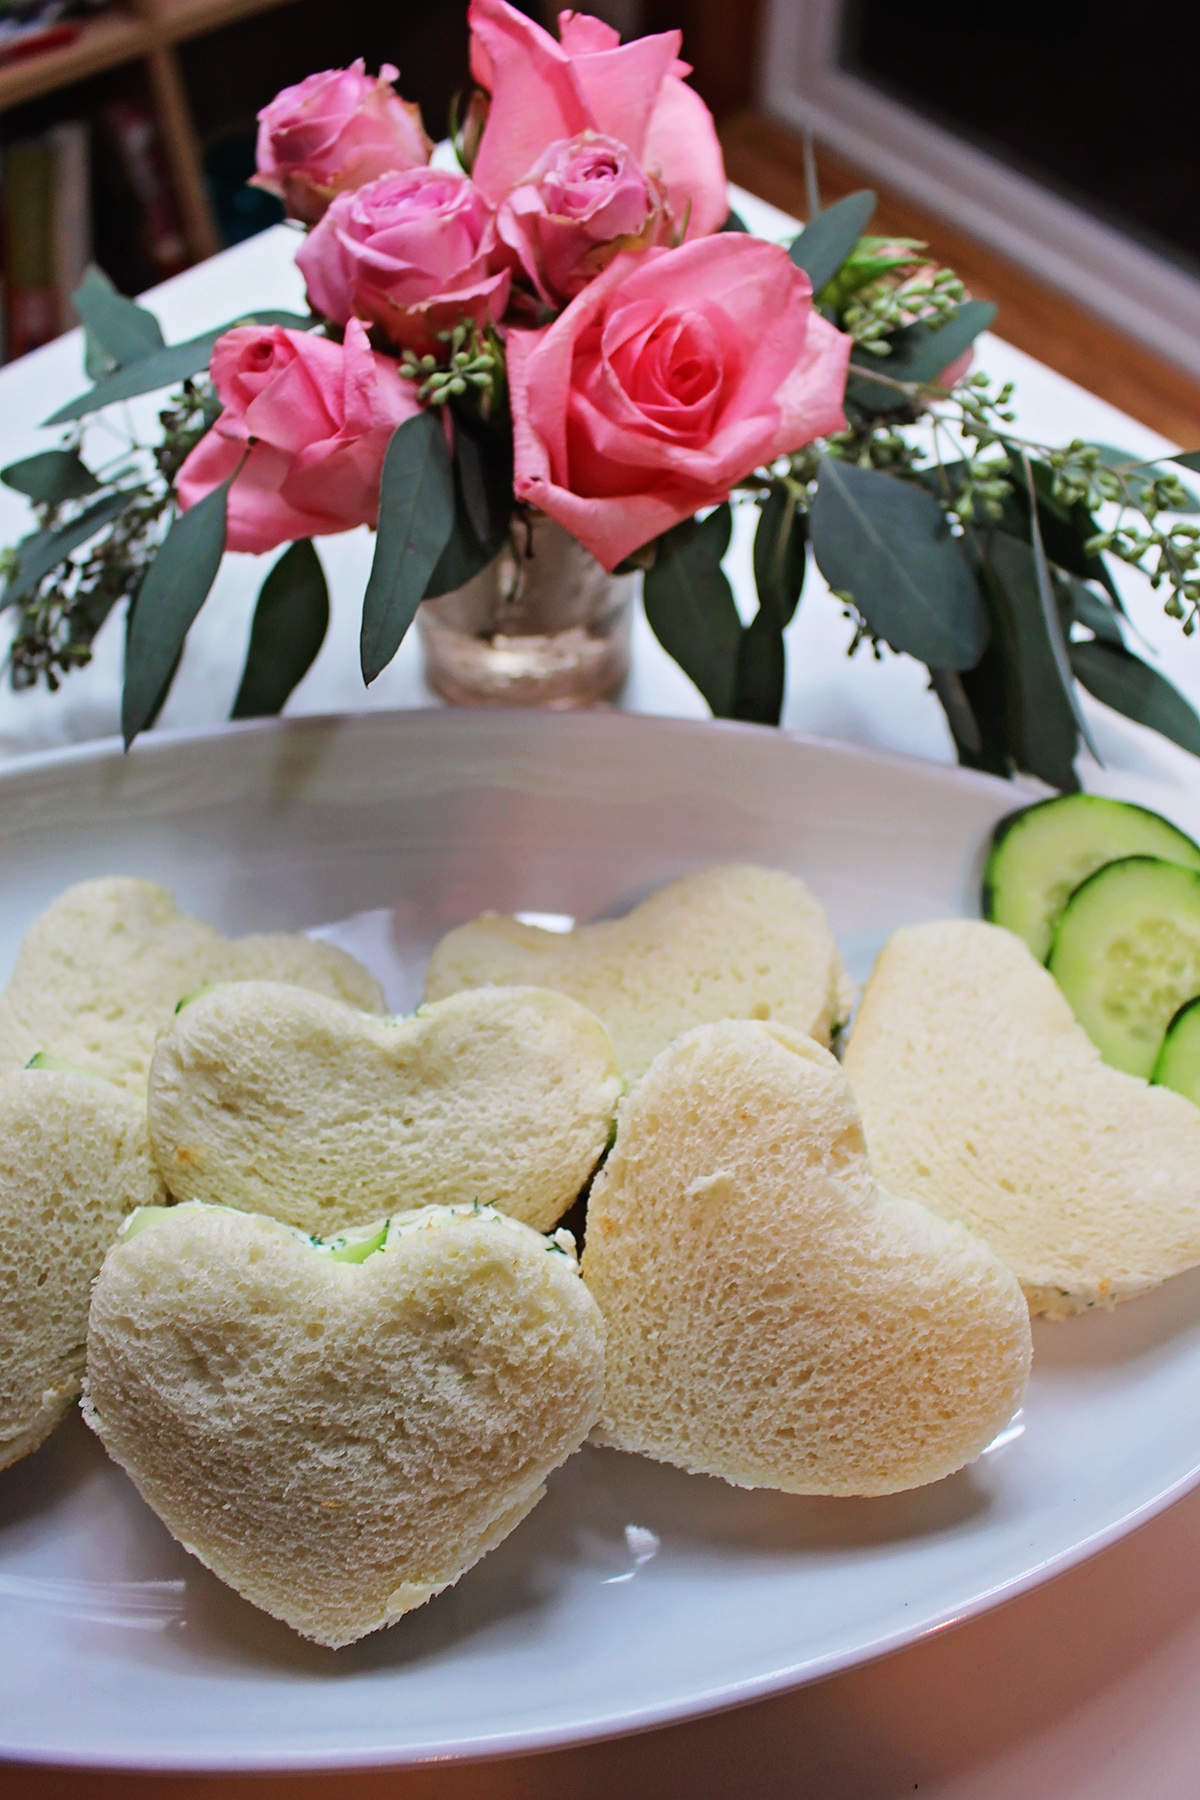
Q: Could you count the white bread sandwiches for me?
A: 7